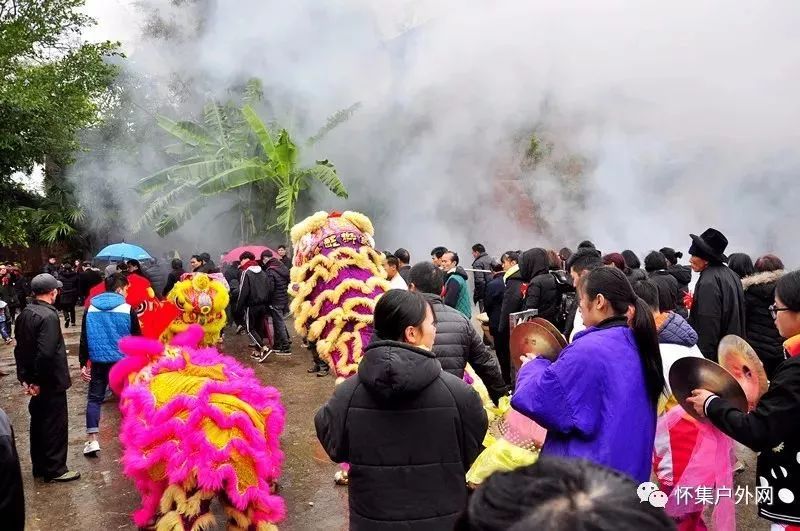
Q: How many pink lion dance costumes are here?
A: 1